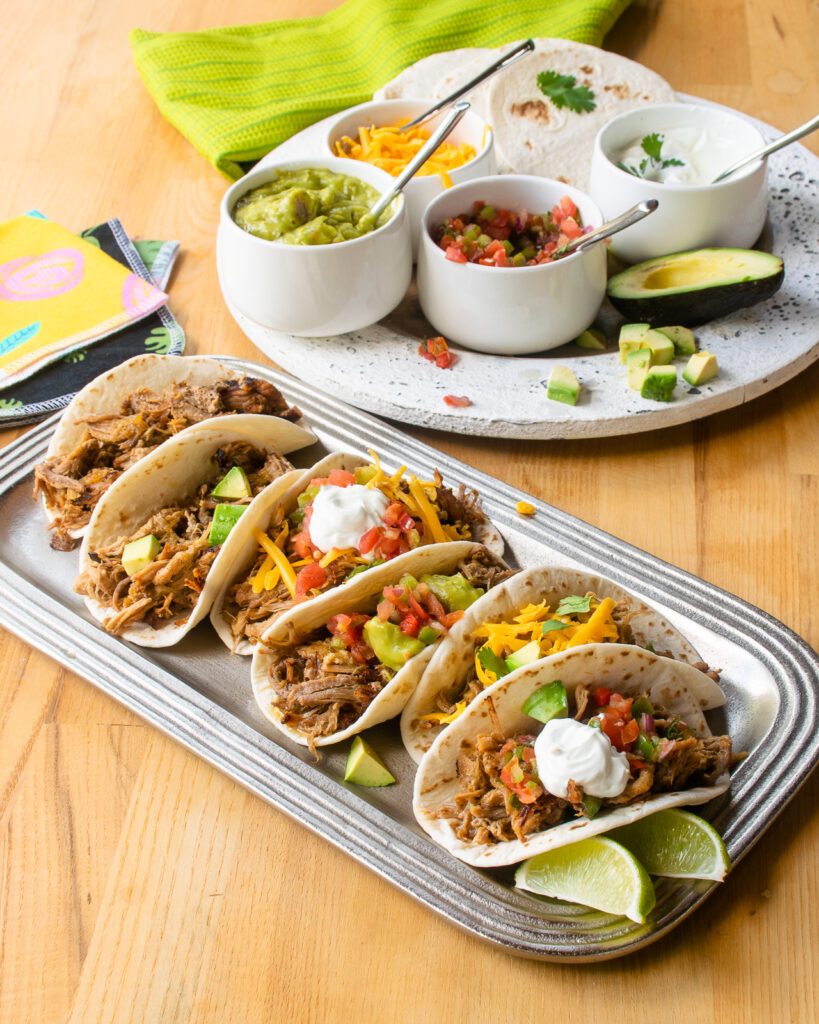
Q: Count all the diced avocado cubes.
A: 14